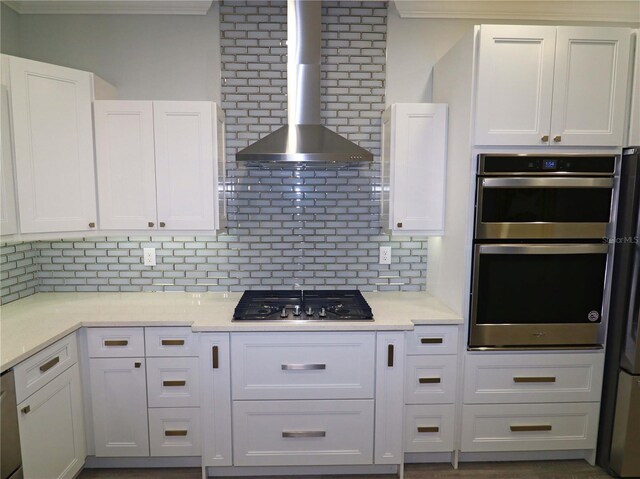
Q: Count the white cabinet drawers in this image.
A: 12